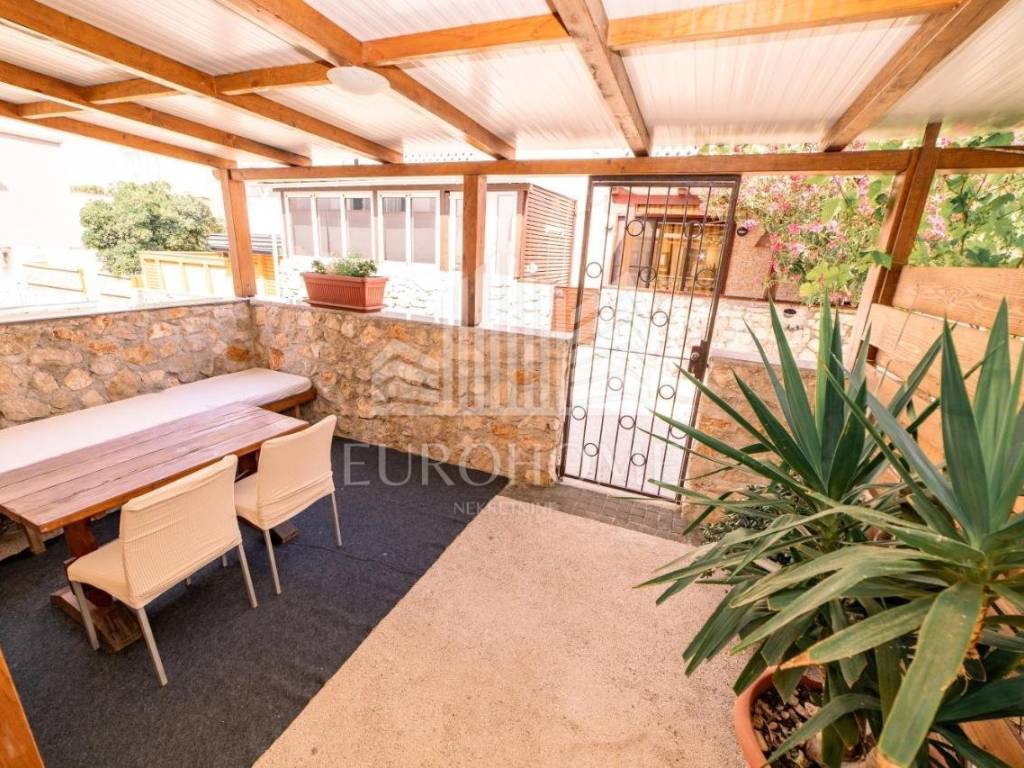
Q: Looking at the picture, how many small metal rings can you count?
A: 14